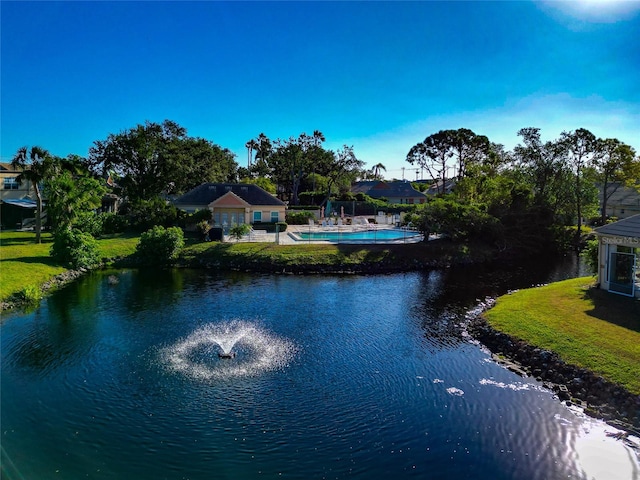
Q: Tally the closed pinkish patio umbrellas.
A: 2